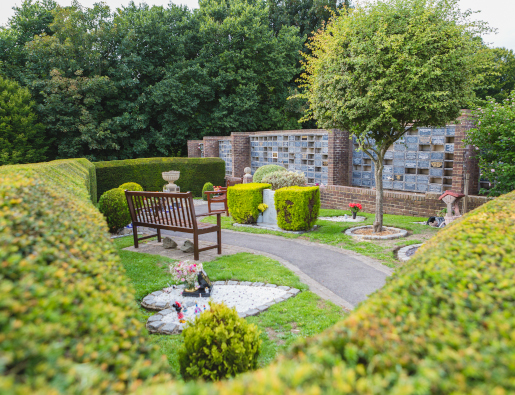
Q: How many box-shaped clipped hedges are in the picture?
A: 2